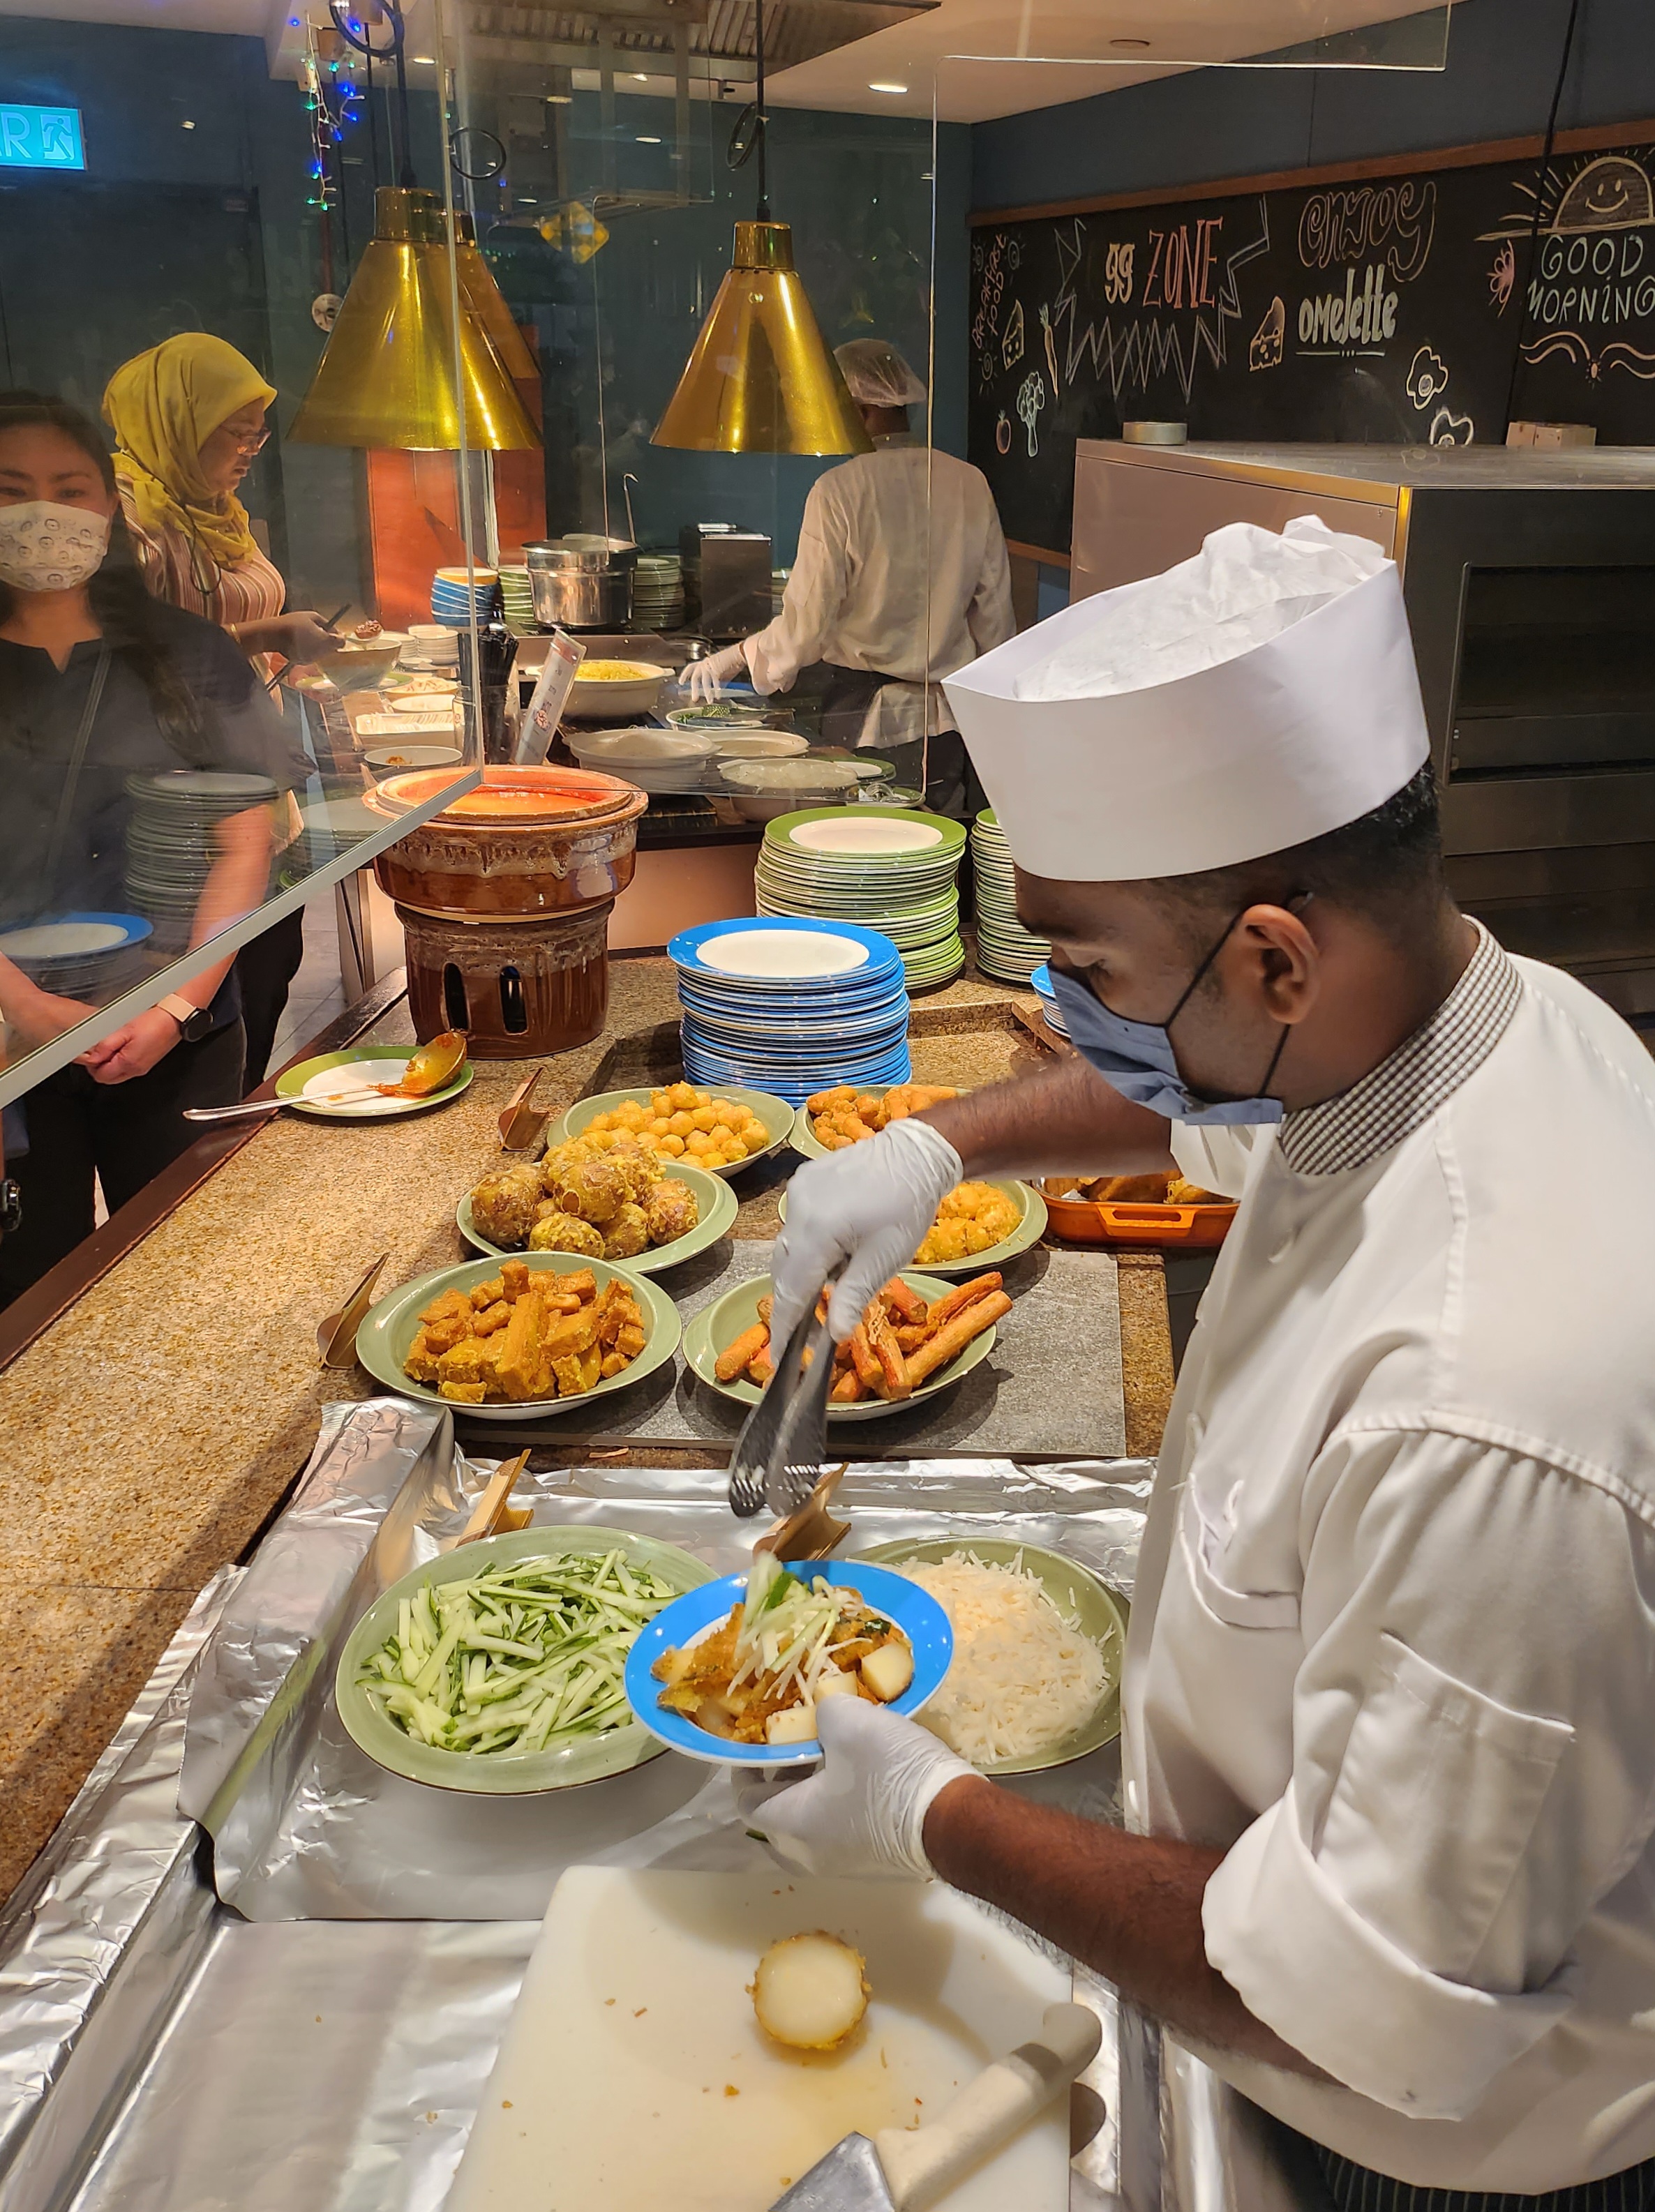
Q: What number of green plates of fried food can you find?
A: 6